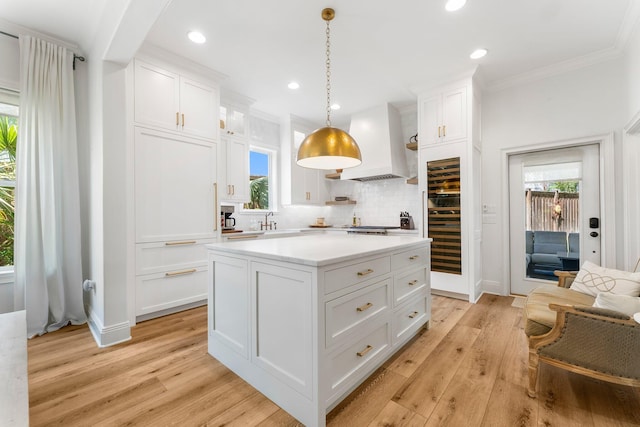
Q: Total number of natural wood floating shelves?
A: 4